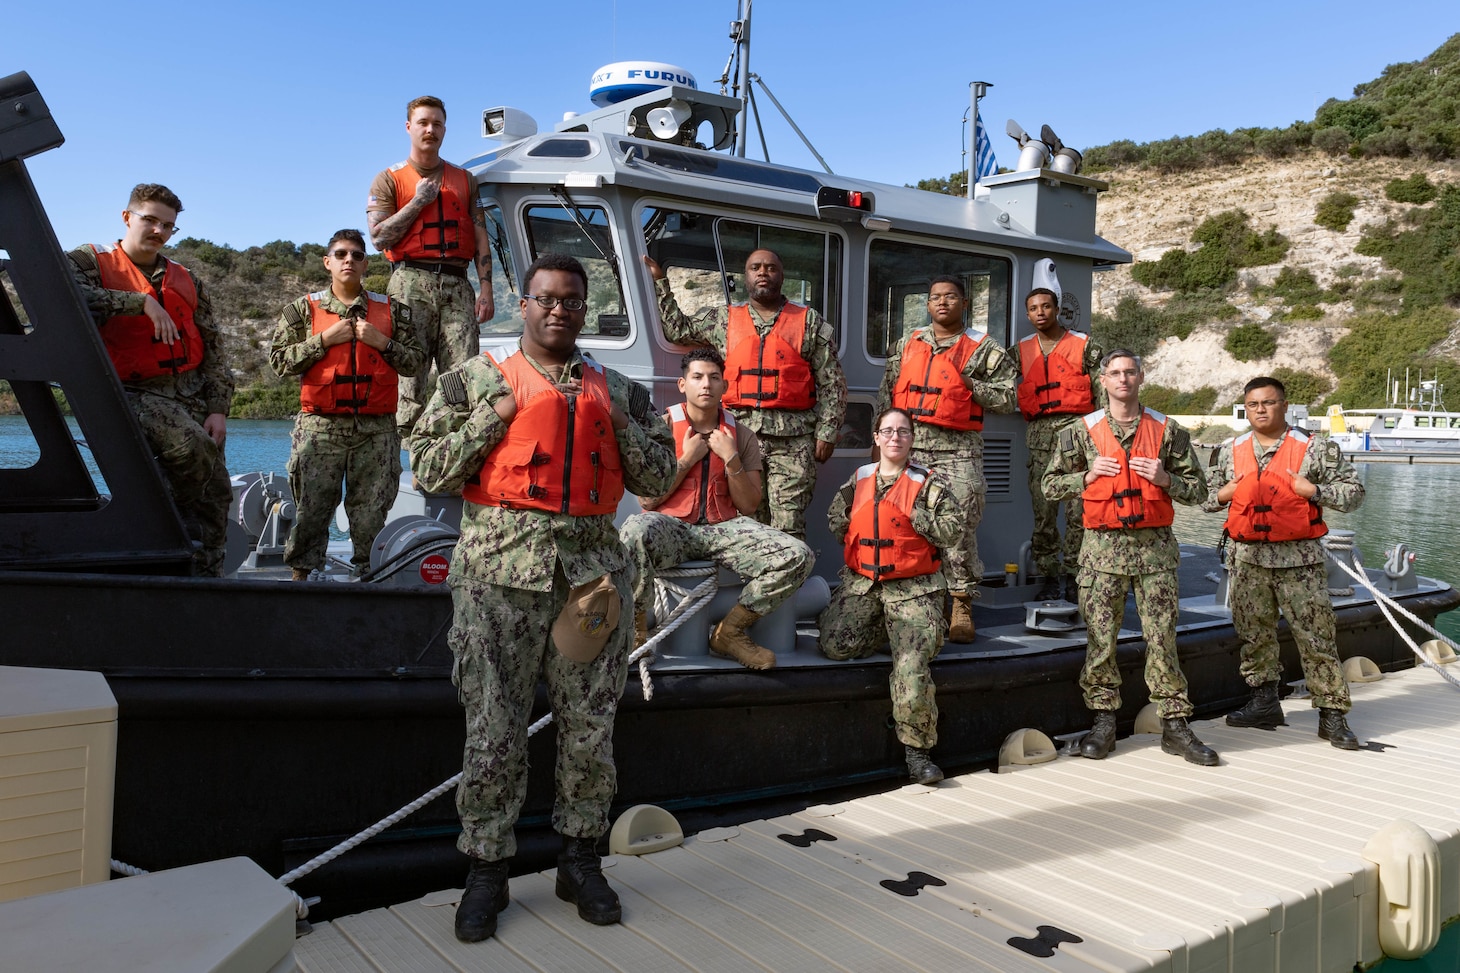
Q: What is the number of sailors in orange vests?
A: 11